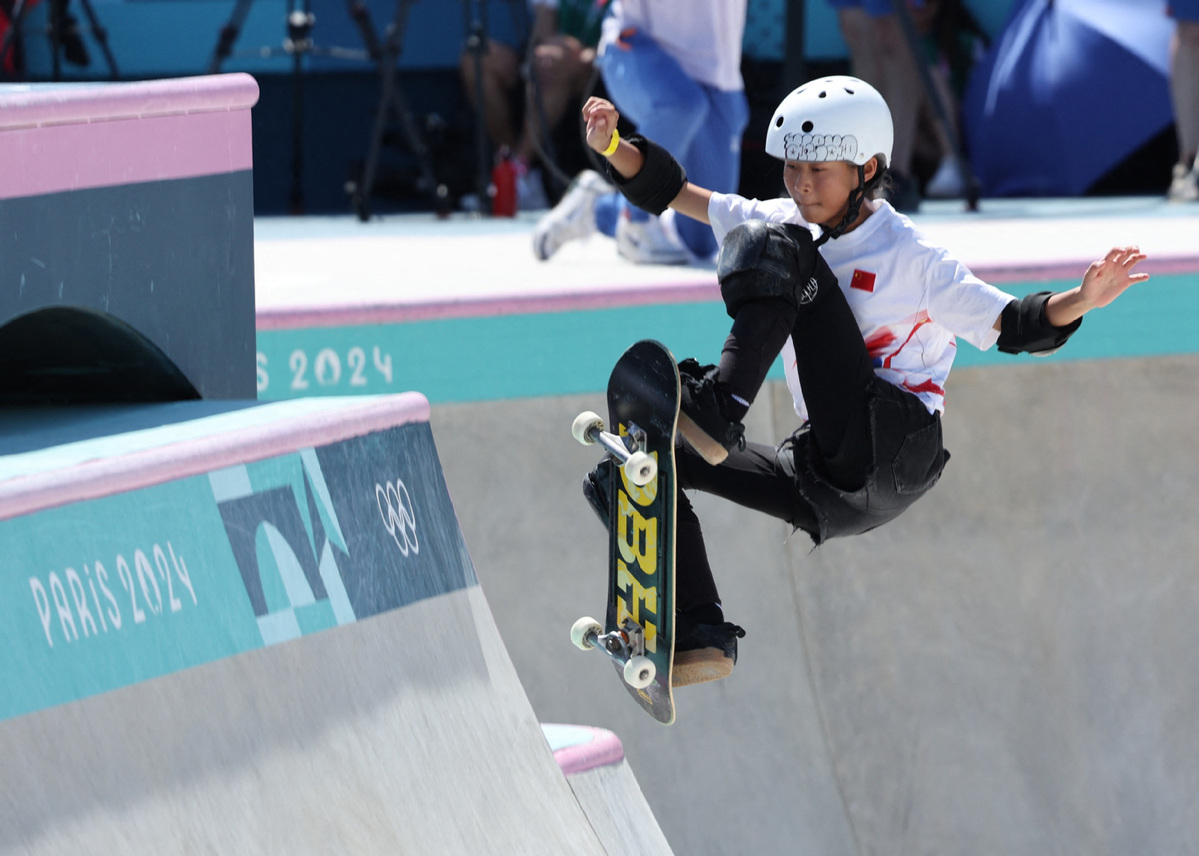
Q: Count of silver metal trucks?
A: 2